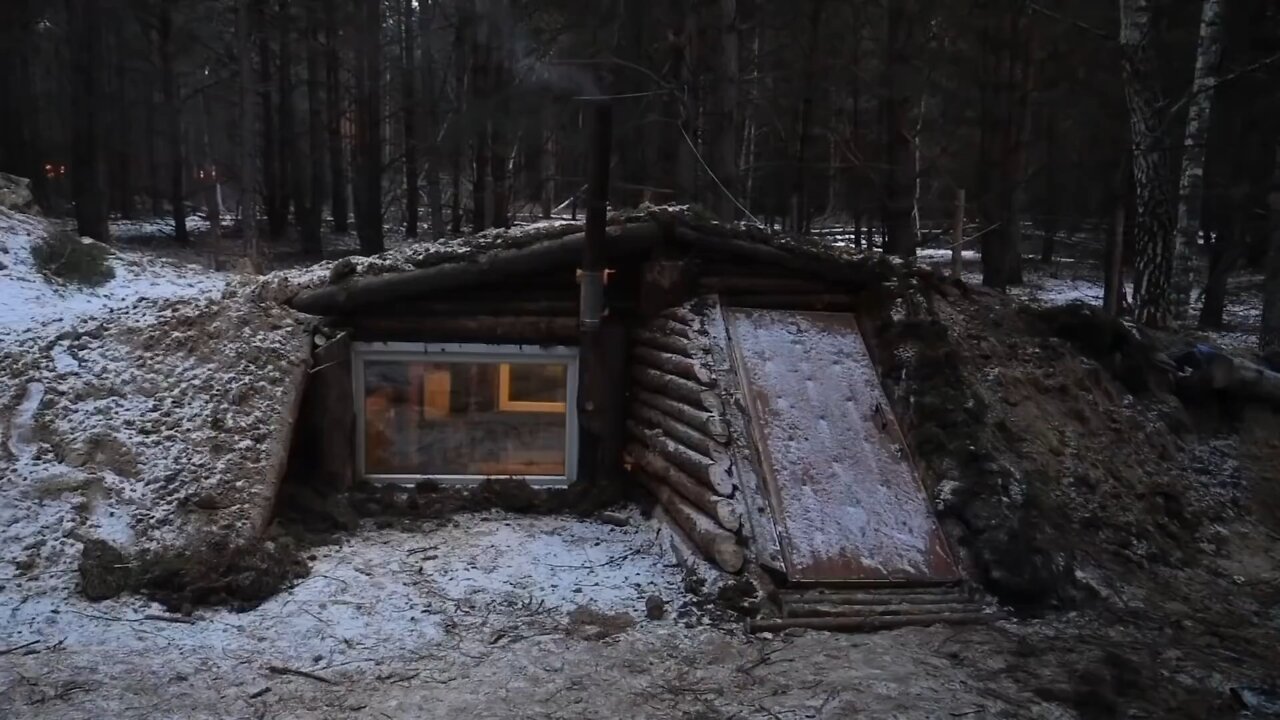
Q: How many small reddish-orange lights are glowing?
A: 4